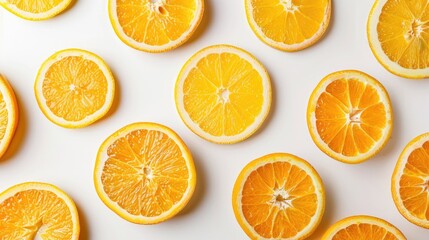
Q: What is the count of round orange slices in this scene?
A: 13